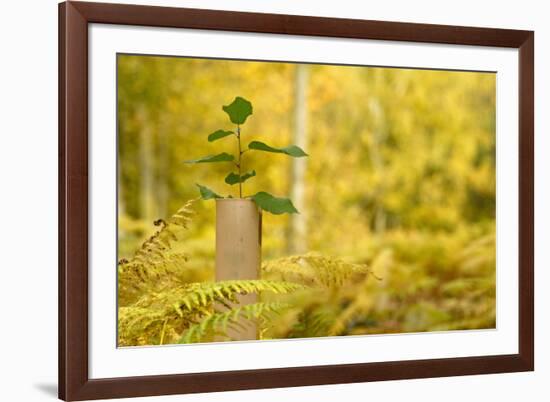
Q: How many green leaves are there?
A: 7